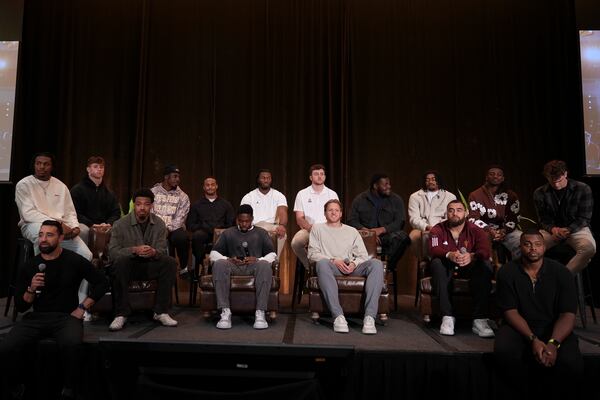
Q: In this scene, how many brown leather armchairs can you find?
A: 4